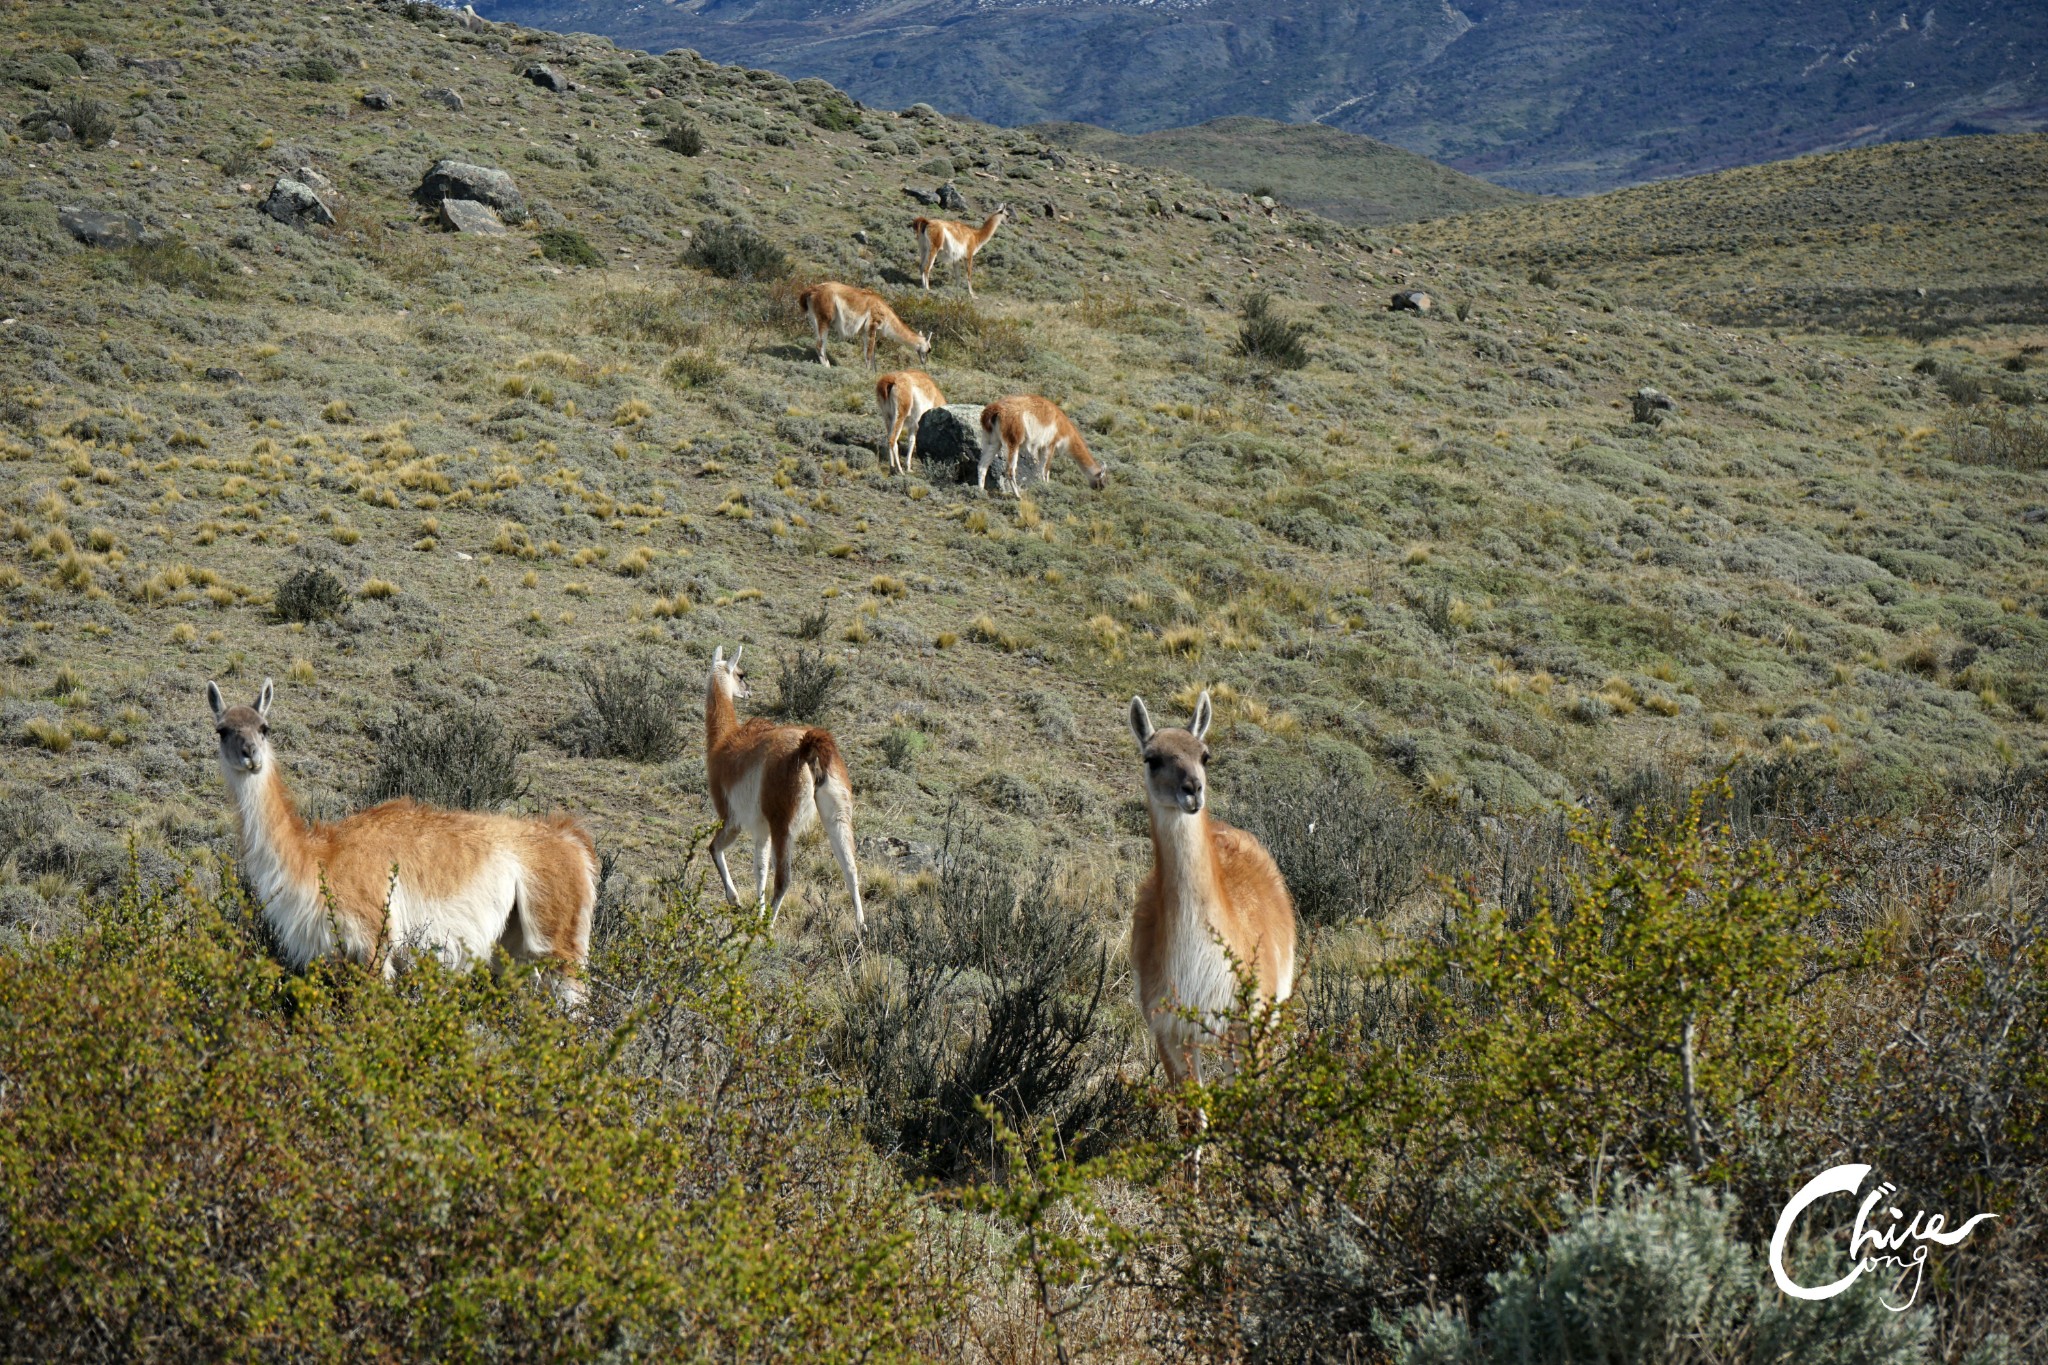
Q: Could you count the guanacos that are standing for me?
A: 7